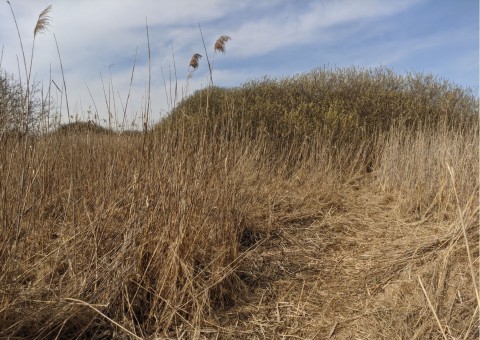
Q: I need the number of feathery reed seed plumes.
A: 3